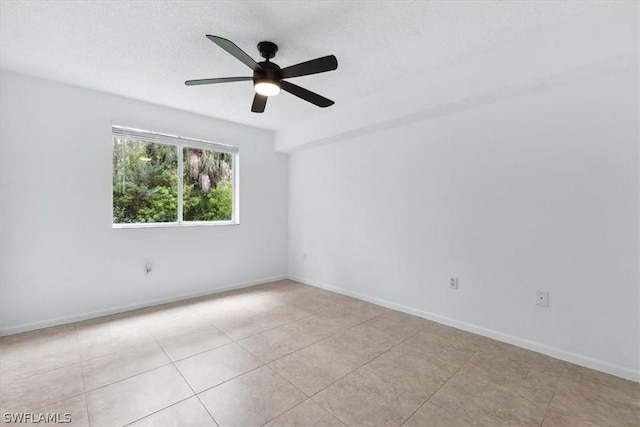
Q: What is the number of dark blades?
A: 5